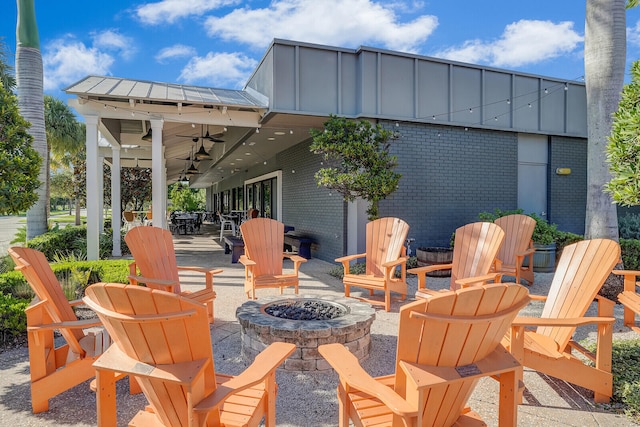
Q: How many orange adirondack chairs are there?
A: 10